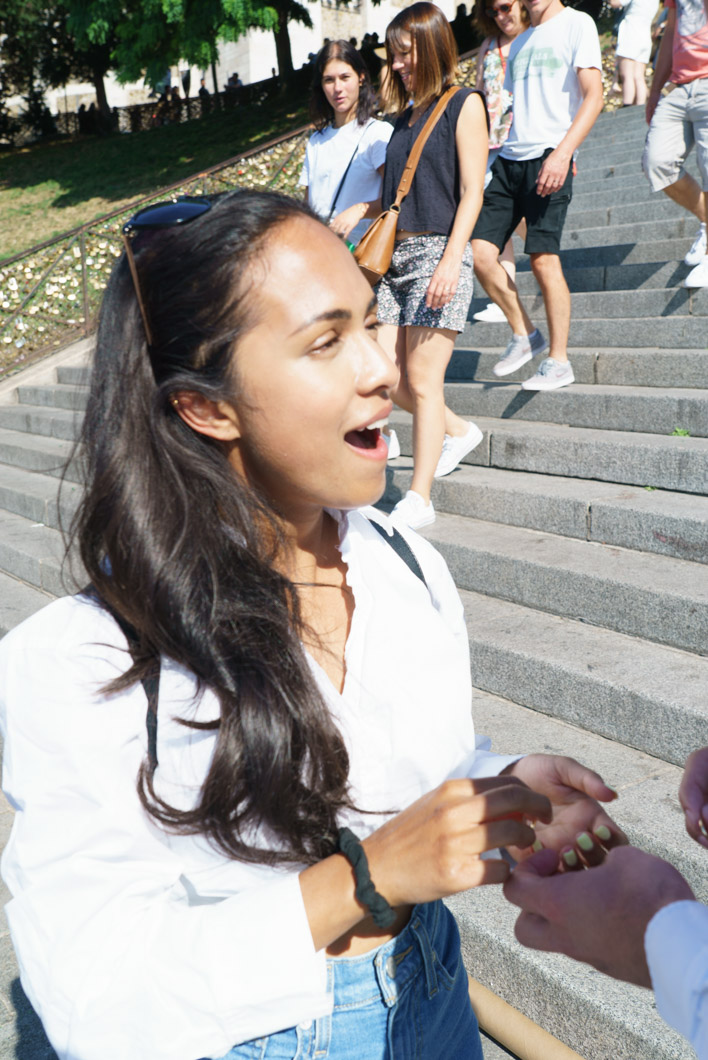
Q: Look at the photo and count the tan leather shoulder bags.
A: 1